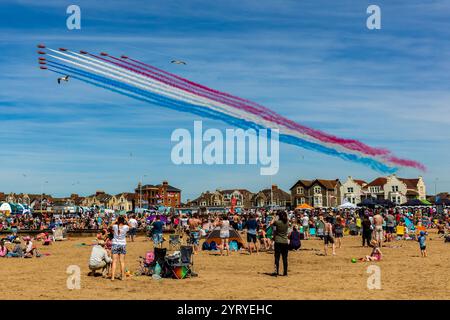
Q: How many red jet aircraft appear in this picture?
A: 9